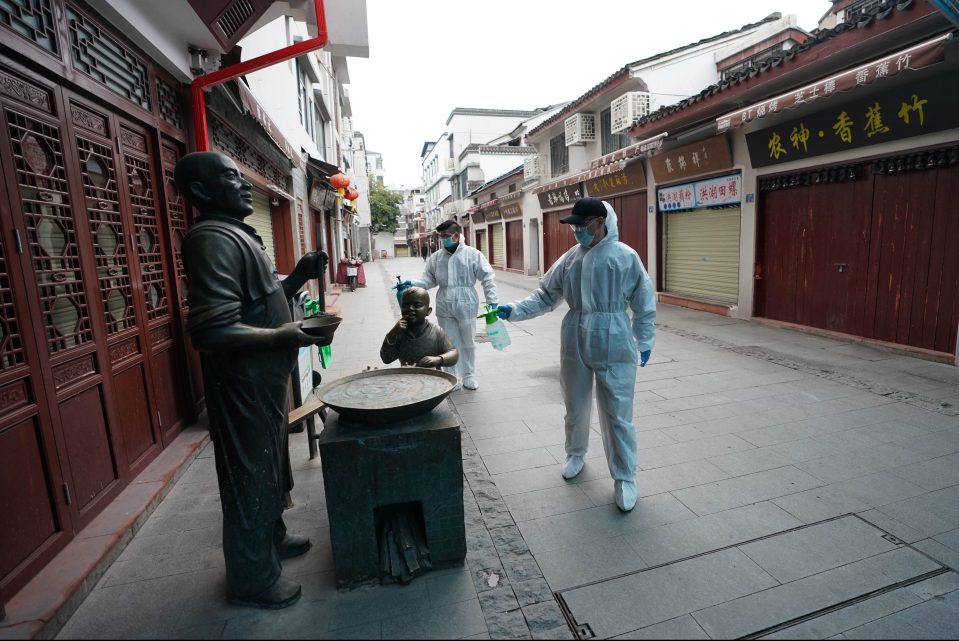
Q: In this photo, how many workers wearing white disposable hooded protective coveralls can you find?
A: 2